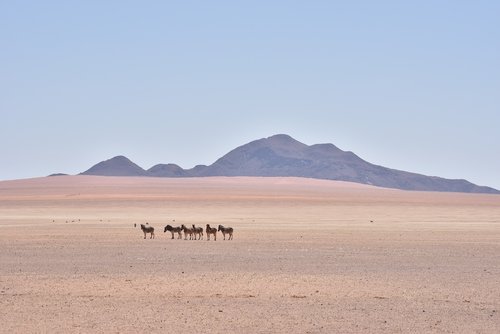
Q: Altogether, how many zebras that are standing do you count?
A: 6